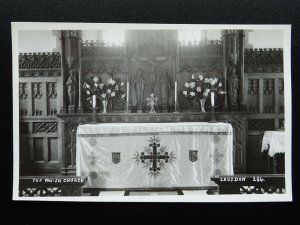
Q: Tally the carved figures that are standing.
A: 4